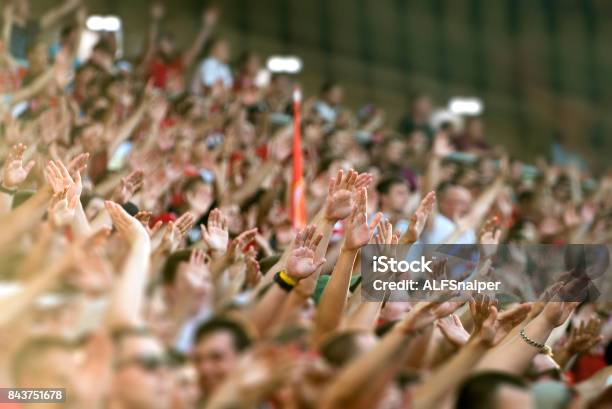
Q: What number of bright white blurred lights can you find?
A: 3